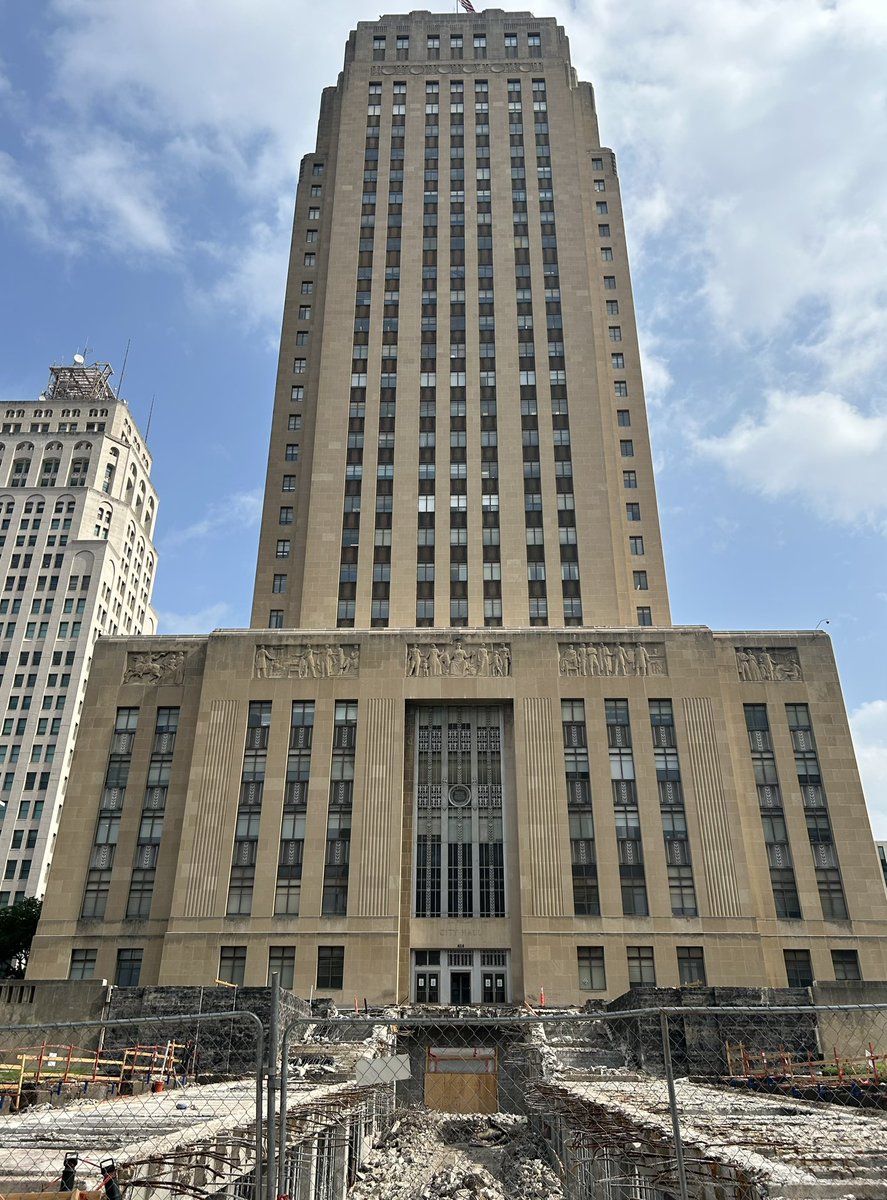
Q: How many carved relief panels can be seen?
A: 5